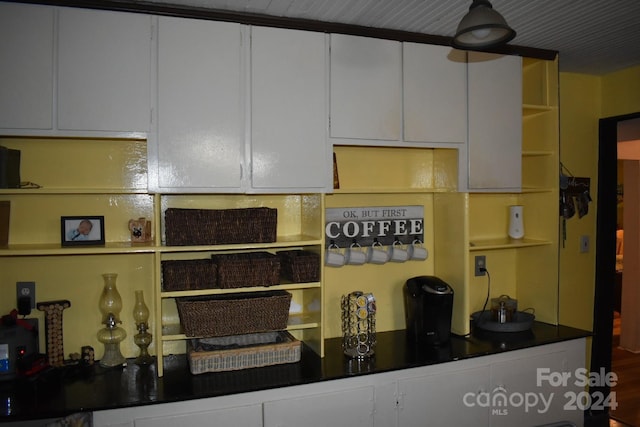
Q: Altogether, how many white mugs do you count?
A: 5